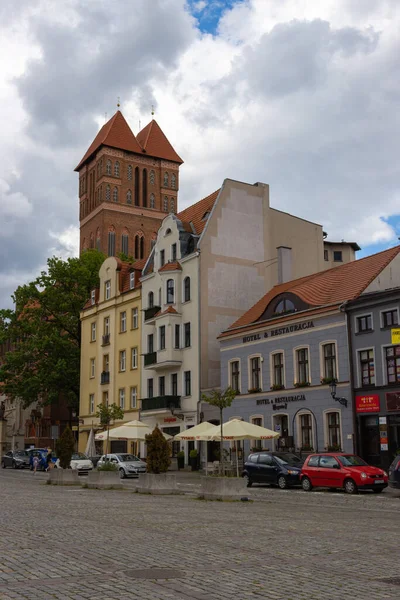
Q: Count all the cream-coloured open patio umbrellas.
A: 3